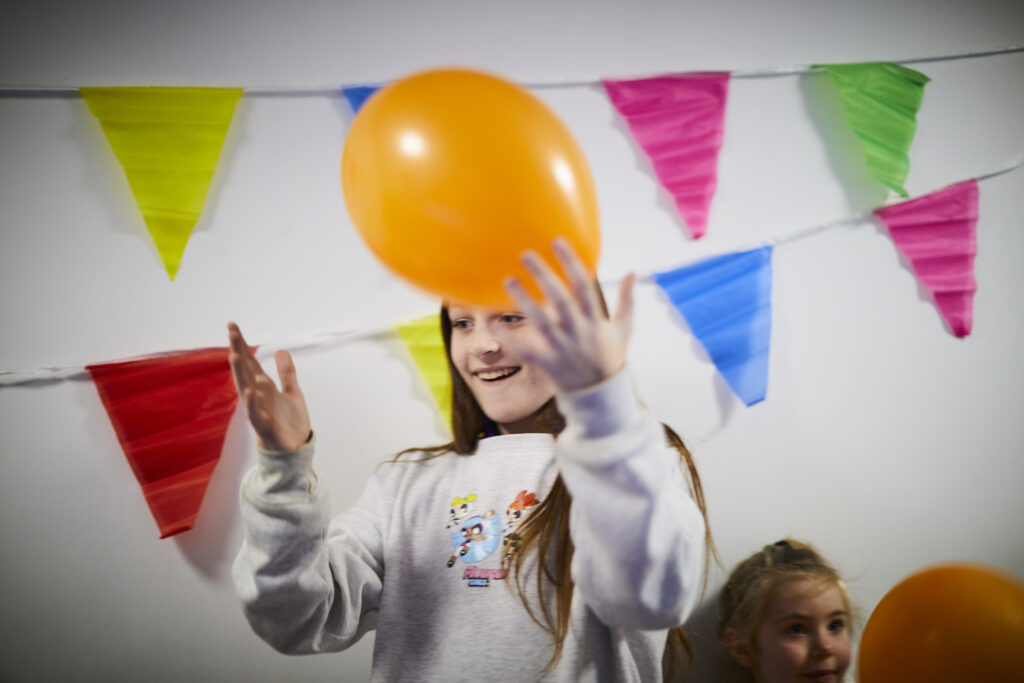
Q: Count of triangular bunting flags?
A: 8